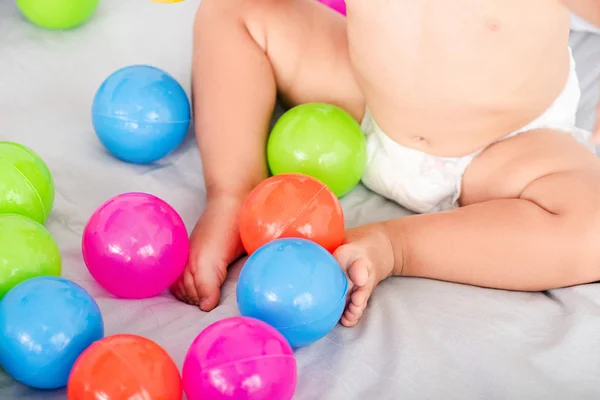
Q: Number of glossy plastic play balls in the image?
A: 13